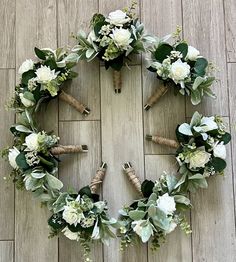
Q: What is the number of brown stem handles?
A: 7